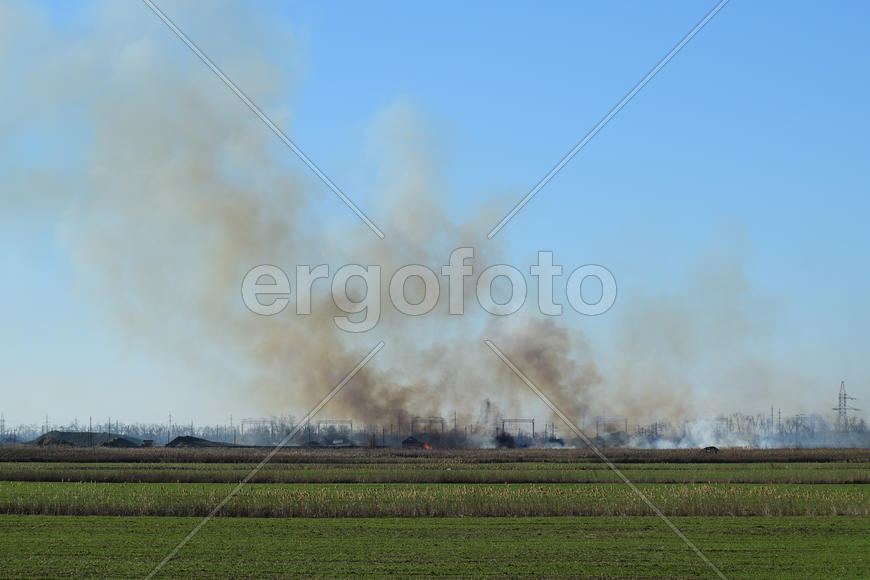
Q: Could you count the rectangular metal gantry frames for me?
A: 5